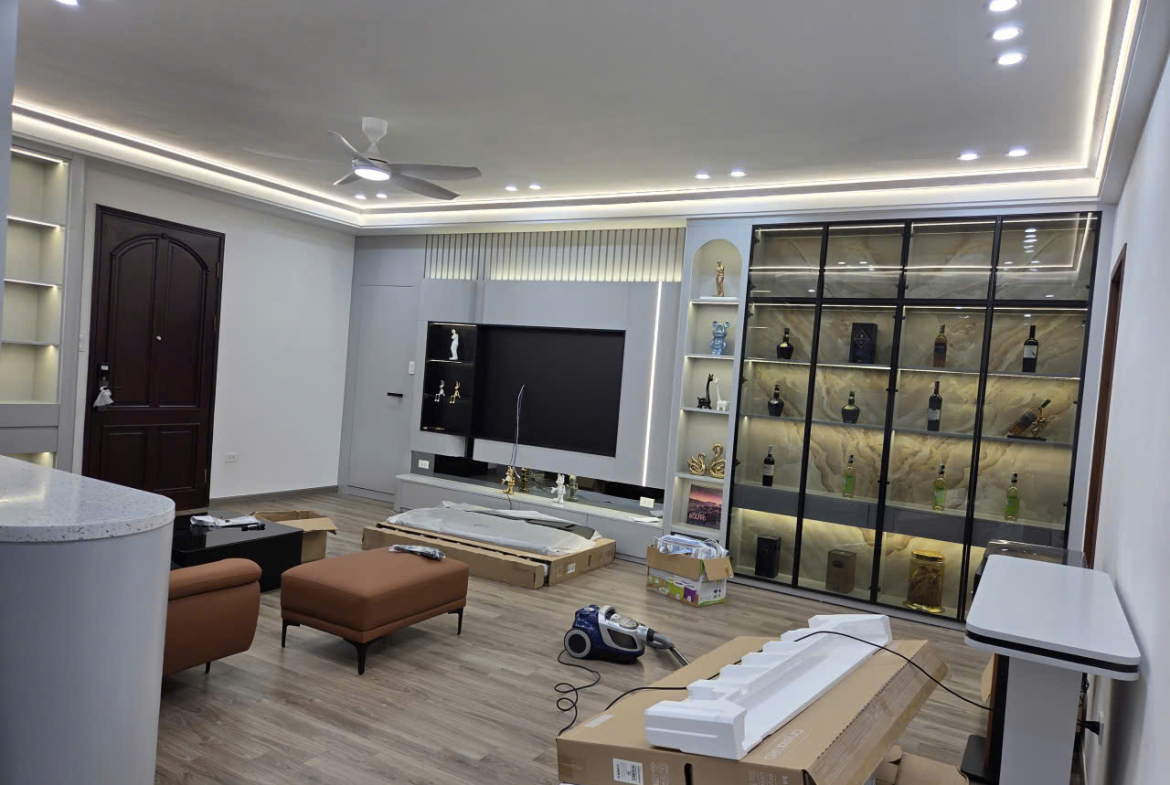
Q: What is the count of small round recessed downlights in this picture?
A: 12